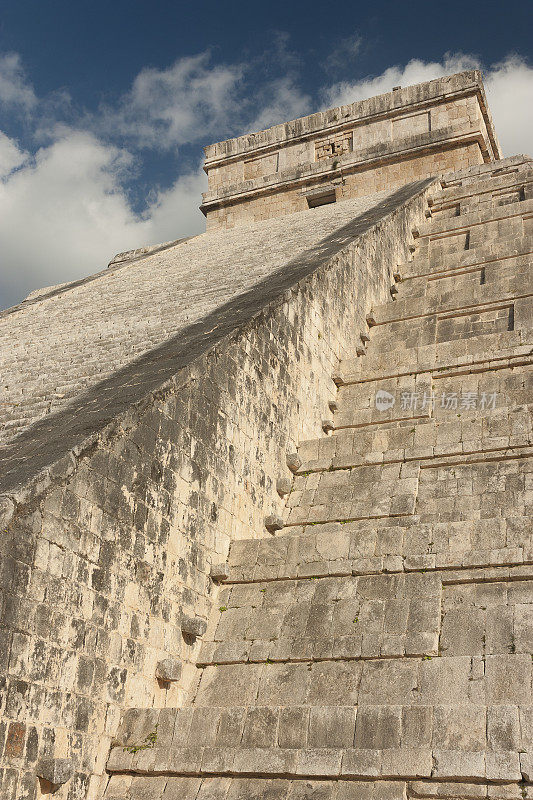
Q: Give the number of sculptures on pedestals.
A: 0